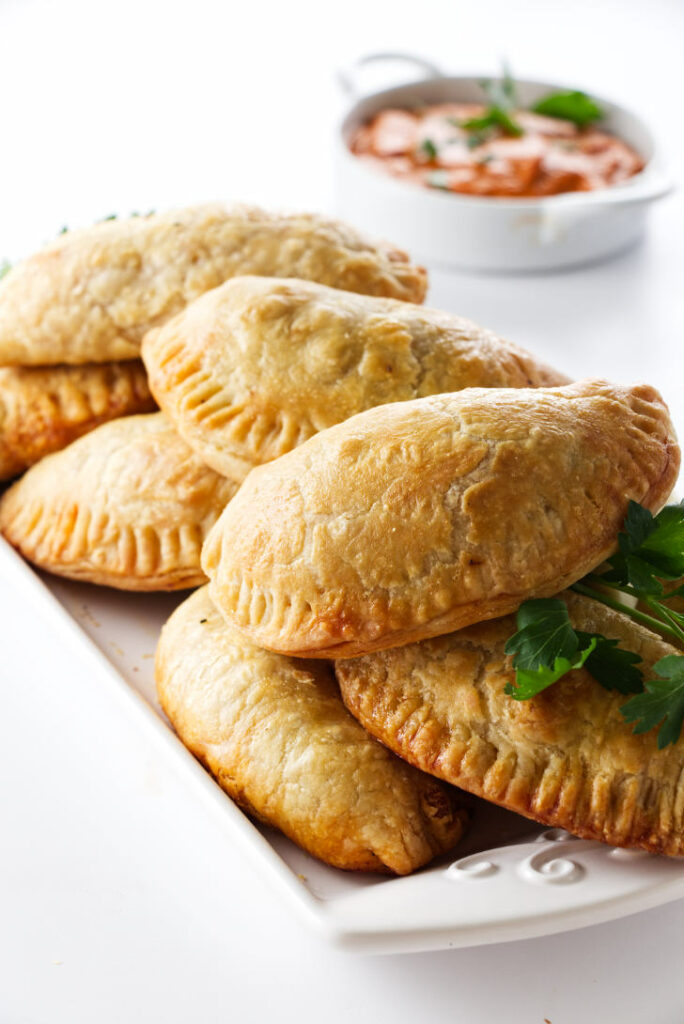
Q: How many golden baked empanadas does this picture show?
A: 7